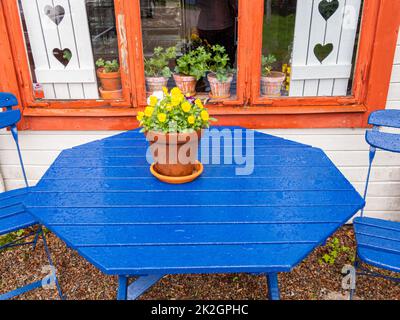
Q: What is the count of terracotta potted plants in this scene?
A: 6